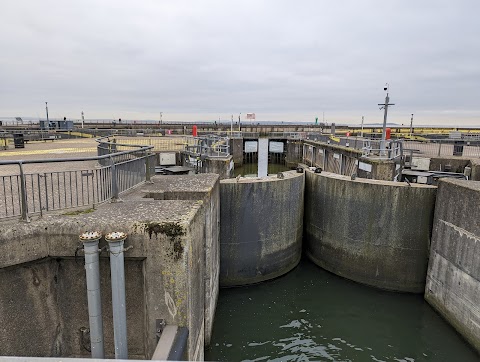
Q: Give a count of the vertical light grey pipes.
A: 2